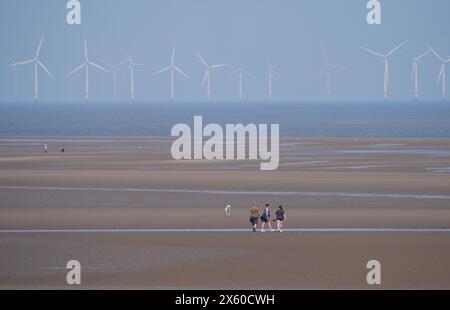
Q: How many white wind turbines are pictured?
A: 13